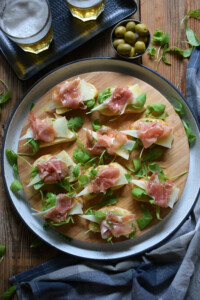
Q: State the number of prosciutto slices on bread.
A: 10